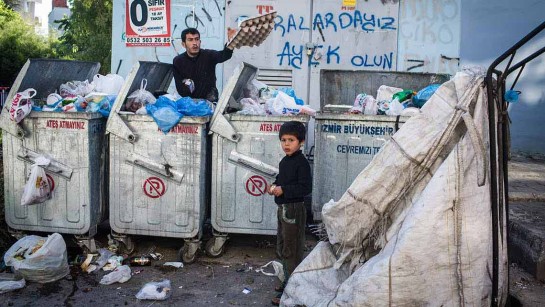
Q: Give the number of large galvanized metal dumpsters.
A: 4